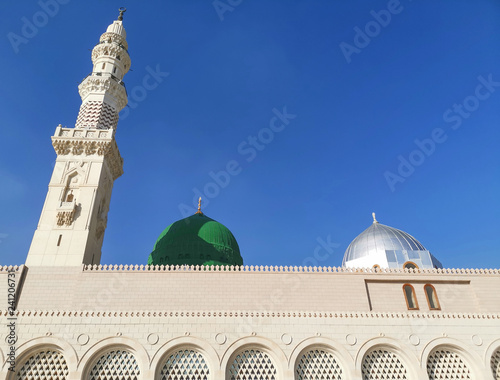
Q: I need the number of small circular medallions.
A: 8